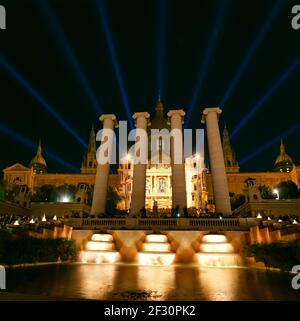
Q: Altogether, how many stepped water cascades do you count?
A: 3